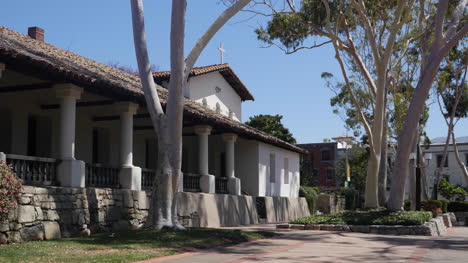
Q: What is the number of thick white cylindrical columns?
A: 4